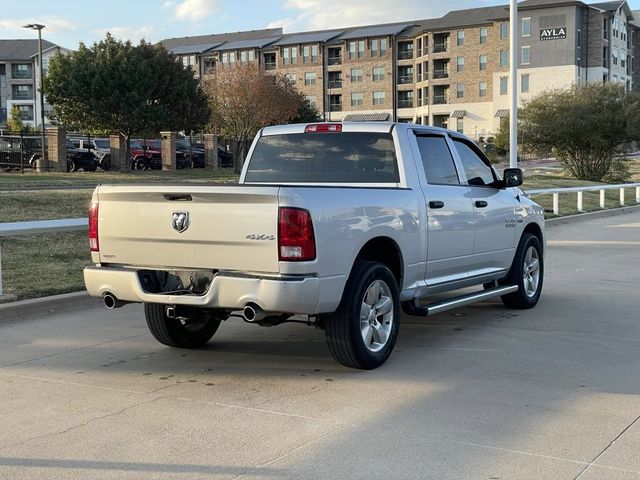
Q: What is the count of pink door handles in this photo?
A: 0